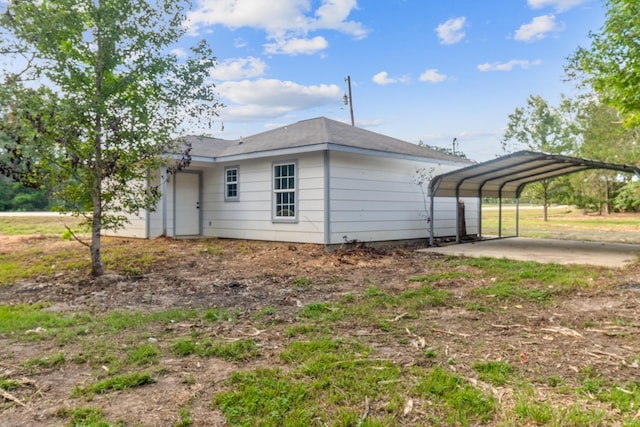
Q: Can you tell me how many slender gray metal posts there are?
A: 5